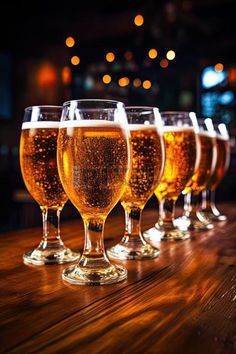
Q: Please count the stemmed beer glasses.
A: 6